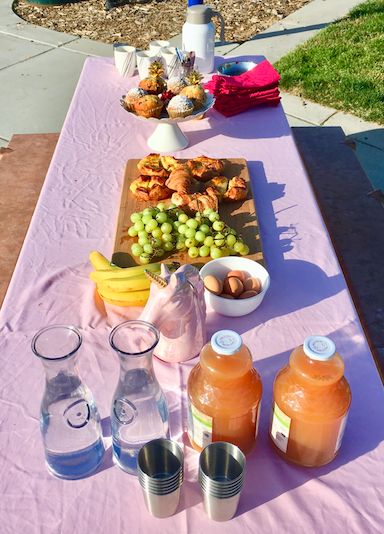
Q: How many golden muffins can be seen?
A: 3